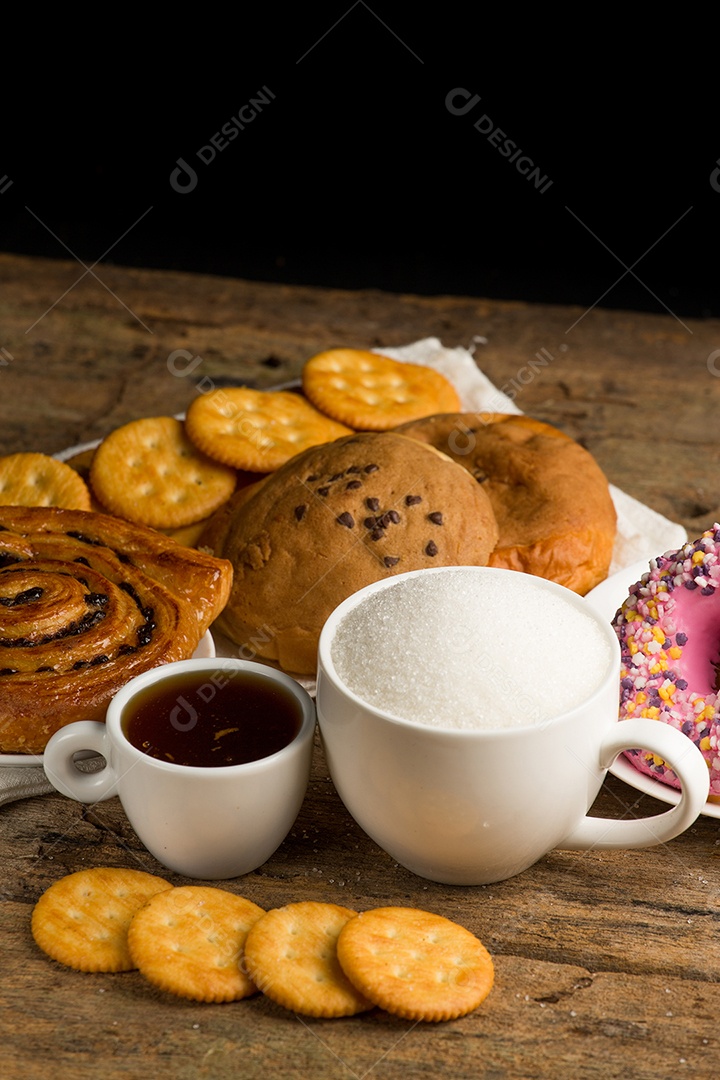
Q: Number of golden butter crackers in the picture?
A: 8